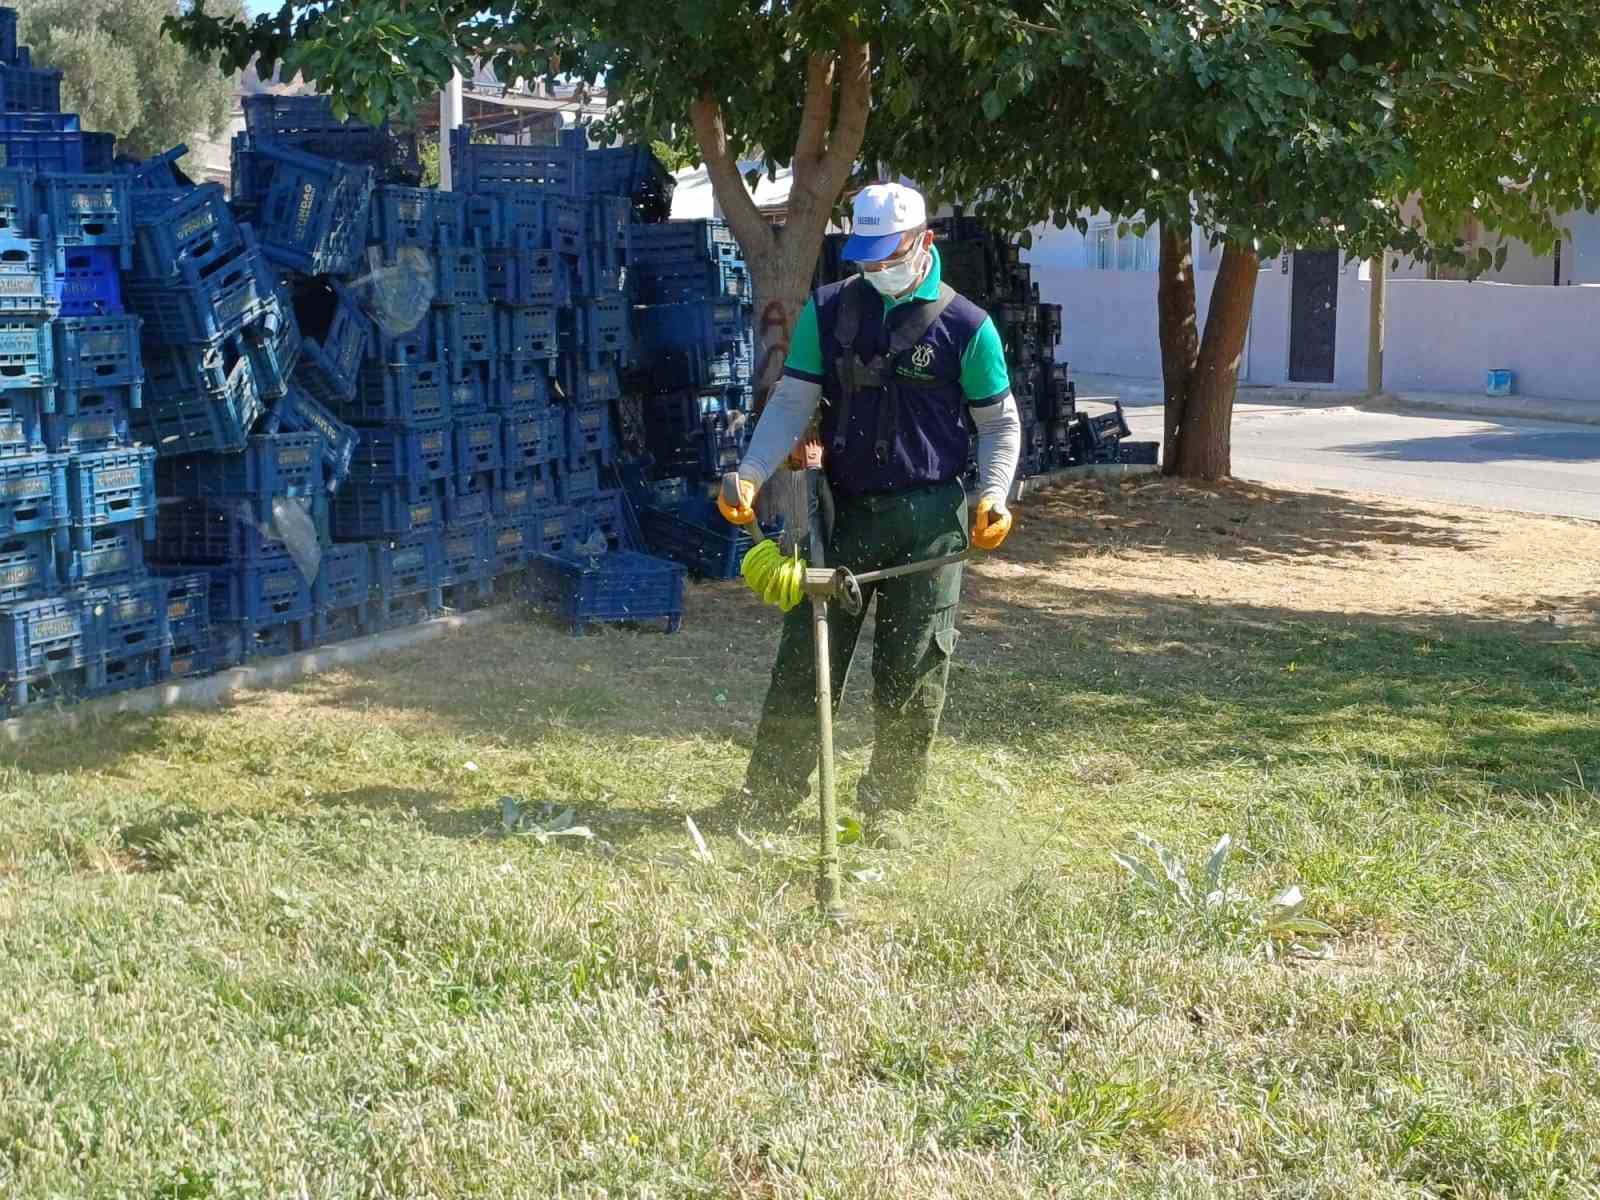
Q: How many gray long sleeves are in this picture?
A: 2